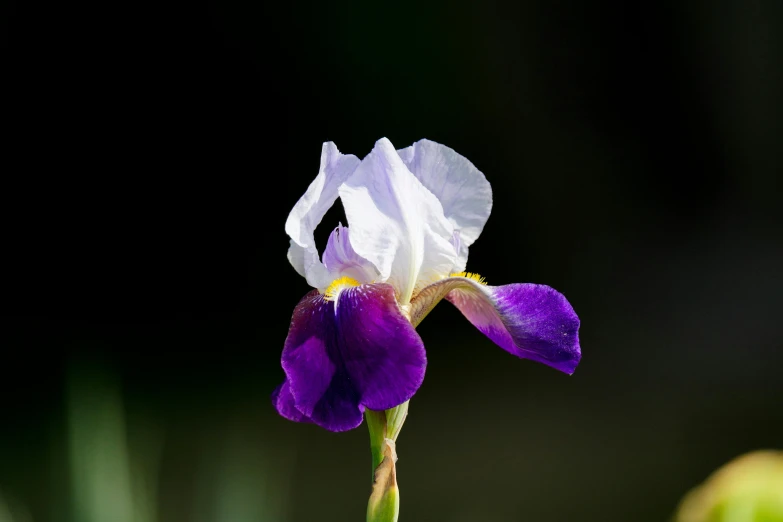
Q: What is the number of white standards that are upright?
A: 3